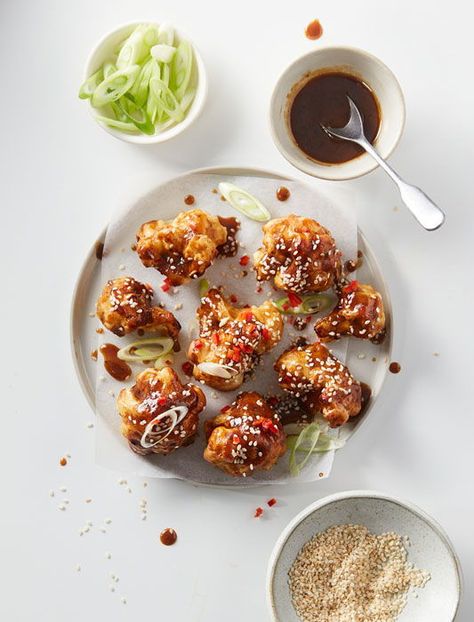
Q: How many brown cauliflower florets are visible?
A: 8